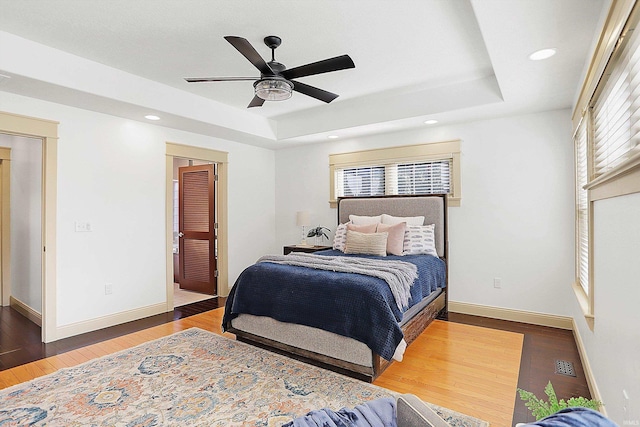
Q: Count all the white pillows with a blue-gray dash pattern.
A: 2